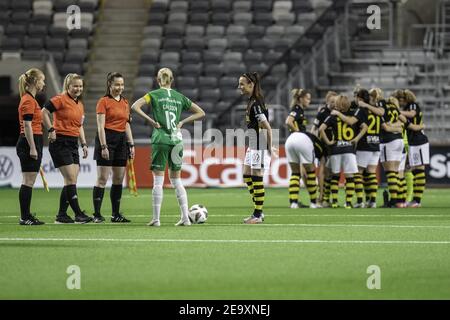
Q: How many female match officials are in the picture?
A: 3